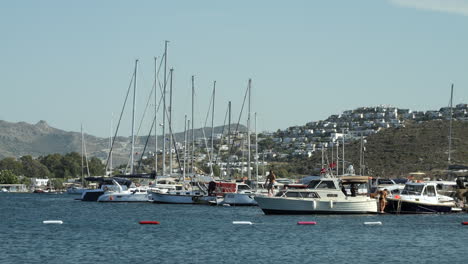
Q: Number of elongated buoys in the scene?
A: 6